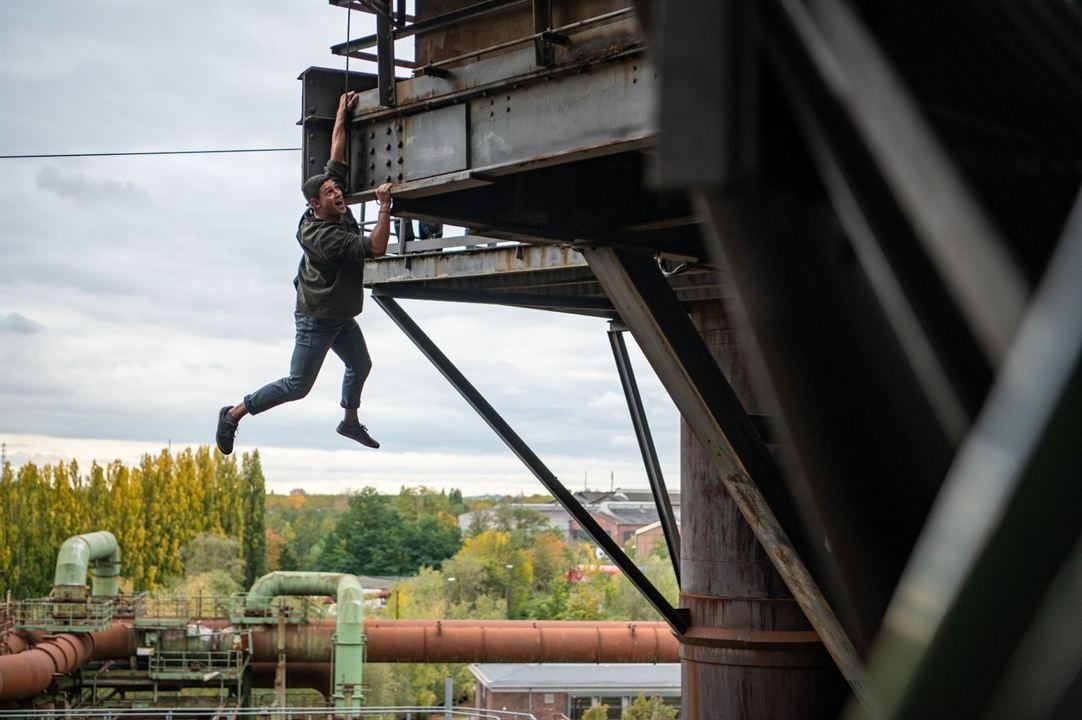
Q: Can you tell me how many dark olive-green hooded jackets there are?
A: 1